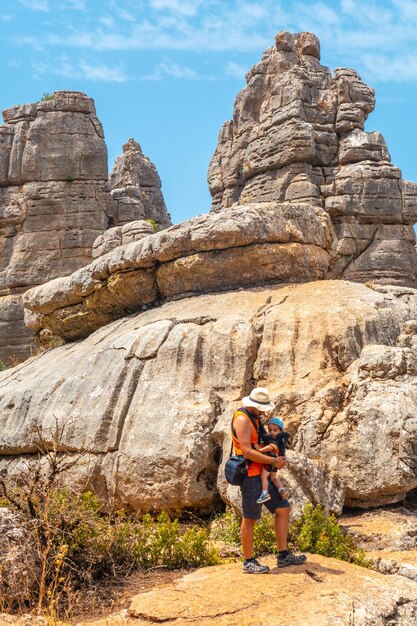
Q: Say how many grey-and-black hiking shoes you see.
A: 2